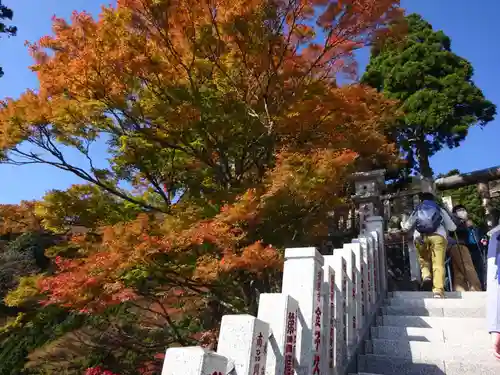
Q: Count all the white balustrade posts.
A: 12